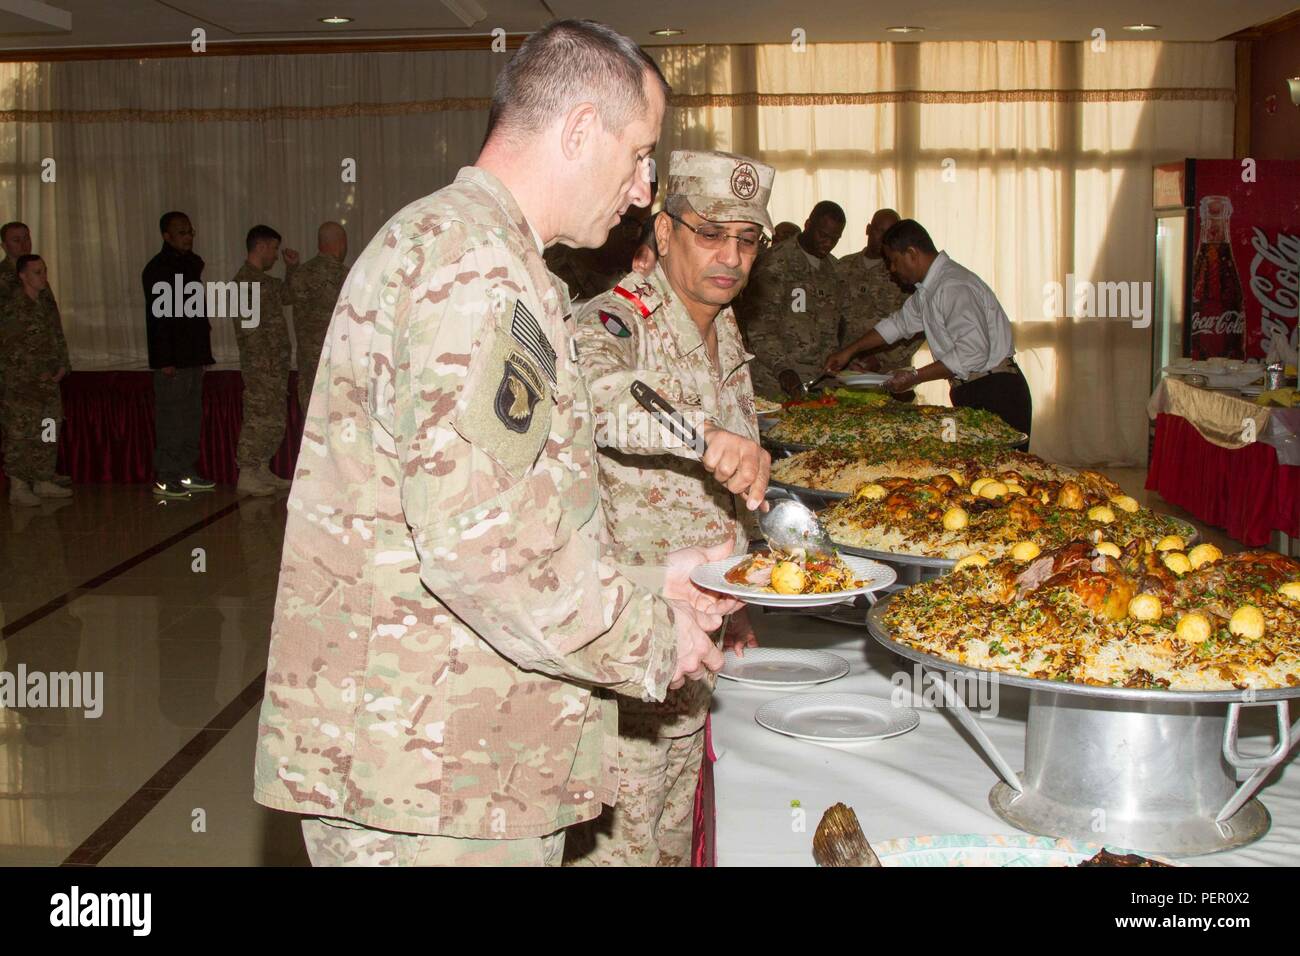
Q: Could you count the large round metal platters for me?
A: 4